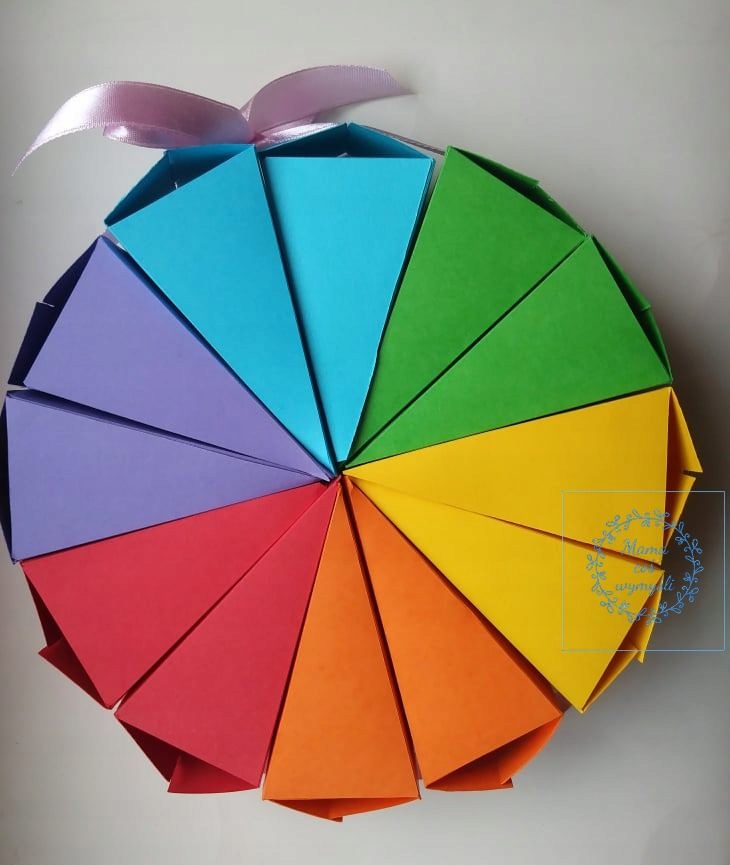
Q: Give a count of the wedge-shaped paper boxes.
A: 12